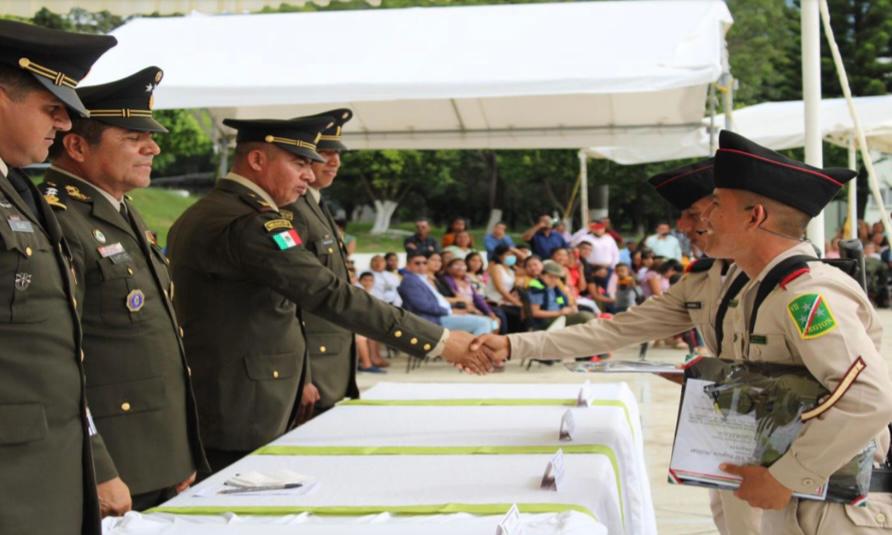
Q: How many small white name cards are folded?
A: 4